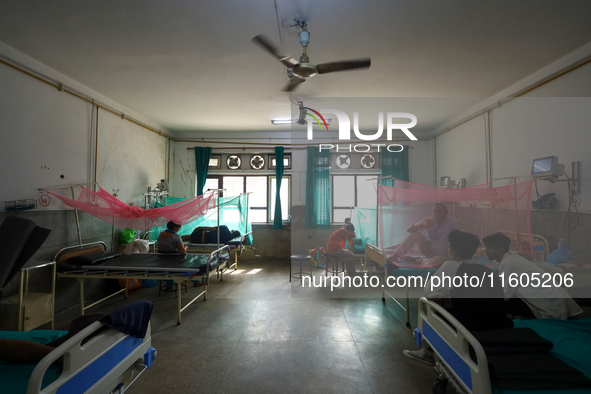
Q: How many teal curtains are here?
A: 4